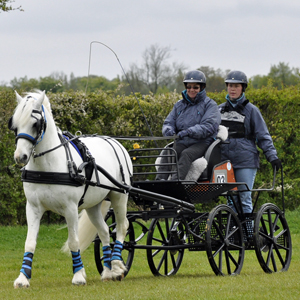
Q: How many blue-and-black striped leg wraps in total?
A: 4